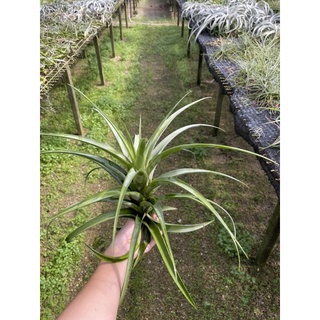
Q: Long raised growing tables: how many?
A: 2